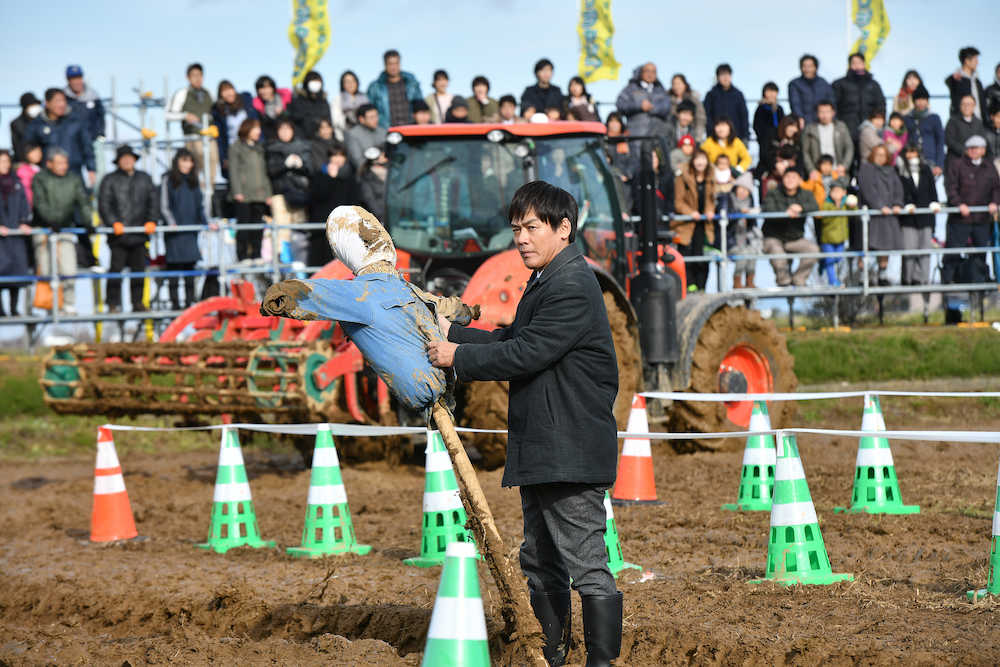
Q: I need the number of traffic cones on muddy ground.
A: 11